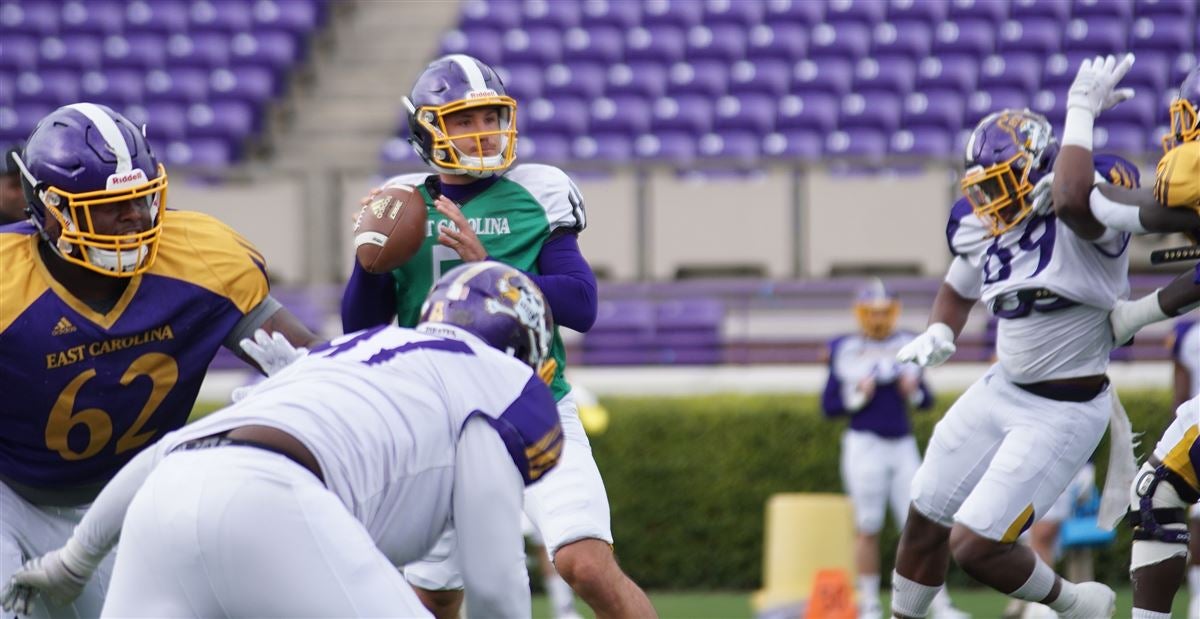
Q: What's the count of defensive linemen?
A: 2